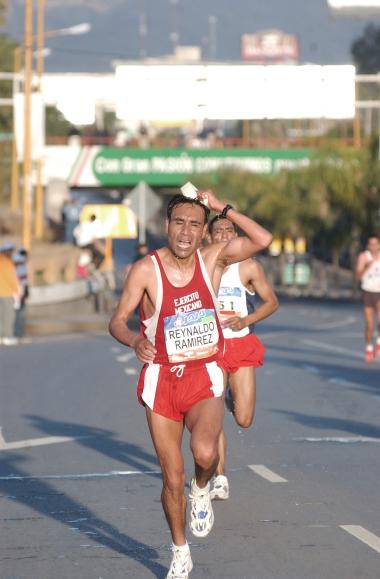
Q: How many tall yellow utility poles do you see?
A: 3